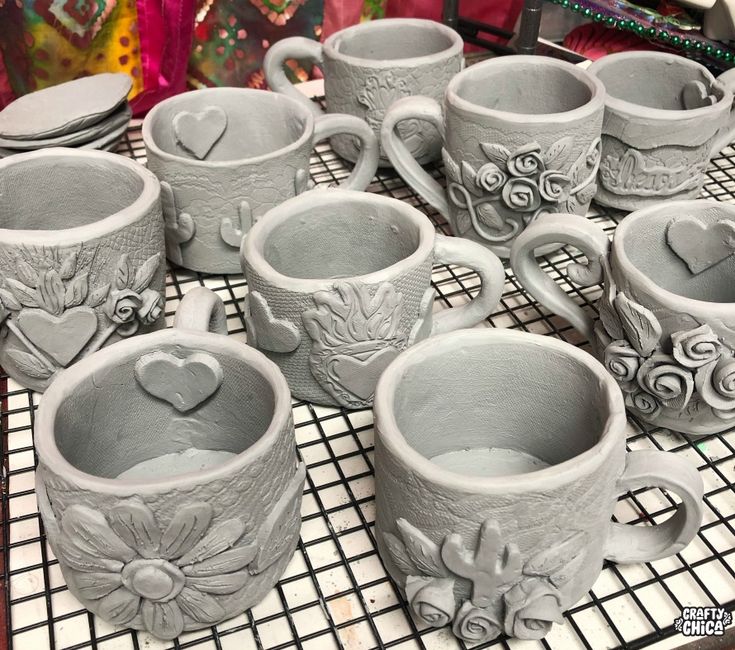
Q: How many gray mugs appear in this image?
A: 9